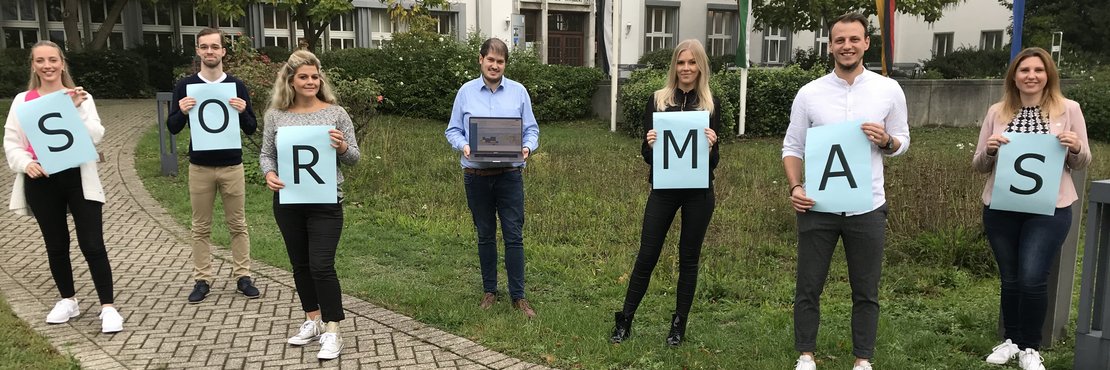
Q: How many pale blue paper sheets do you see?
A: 6